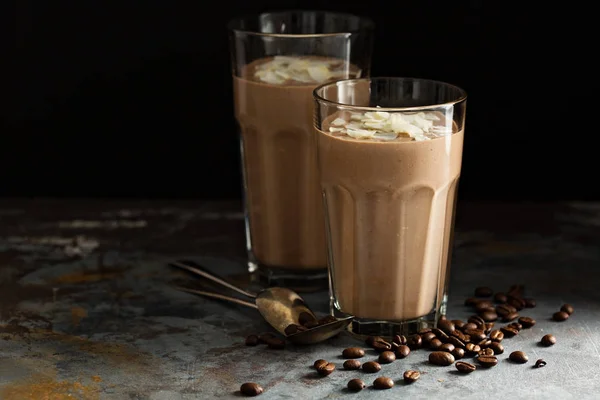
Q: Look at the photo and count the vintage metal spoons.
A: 2